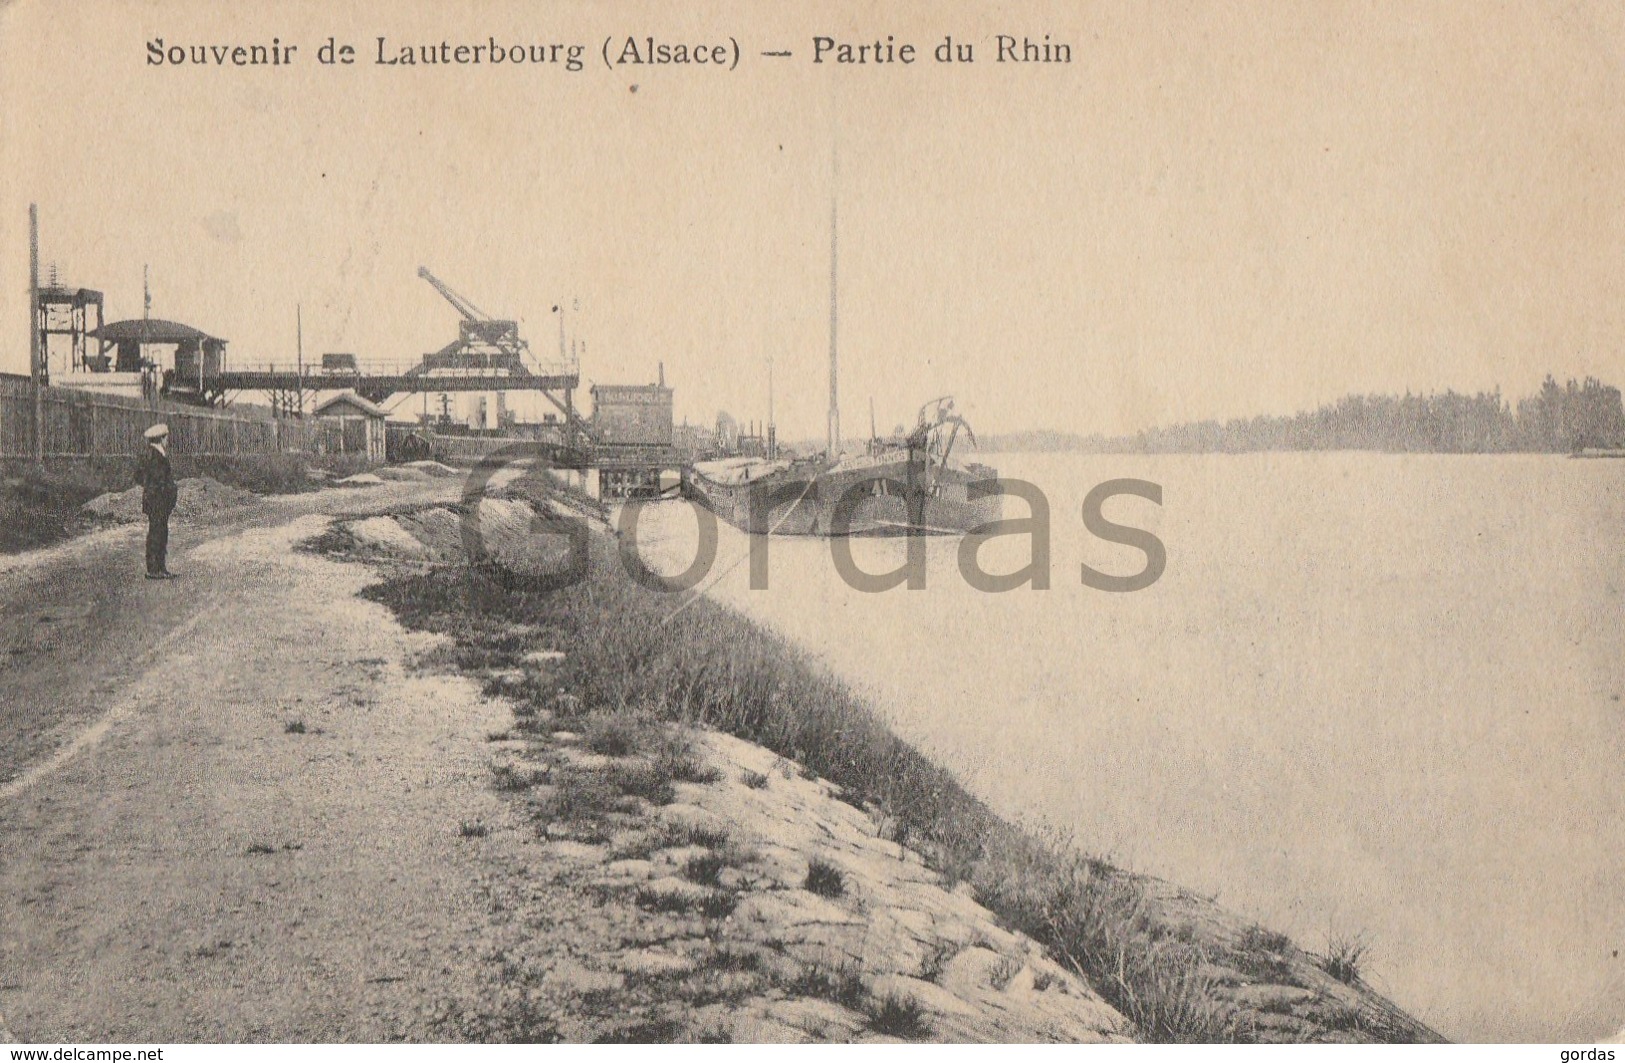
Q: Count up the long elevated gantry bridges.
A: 1